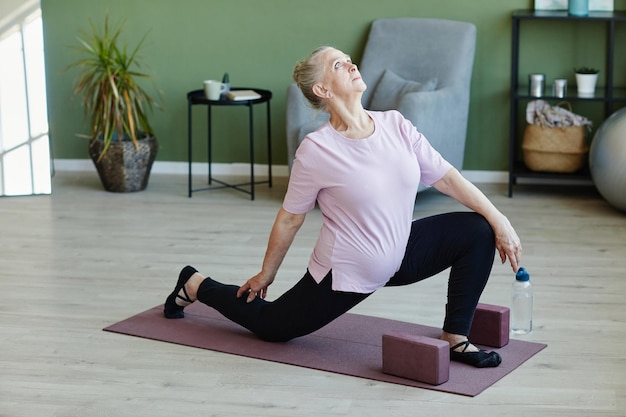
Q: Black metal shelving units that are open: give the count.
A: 1